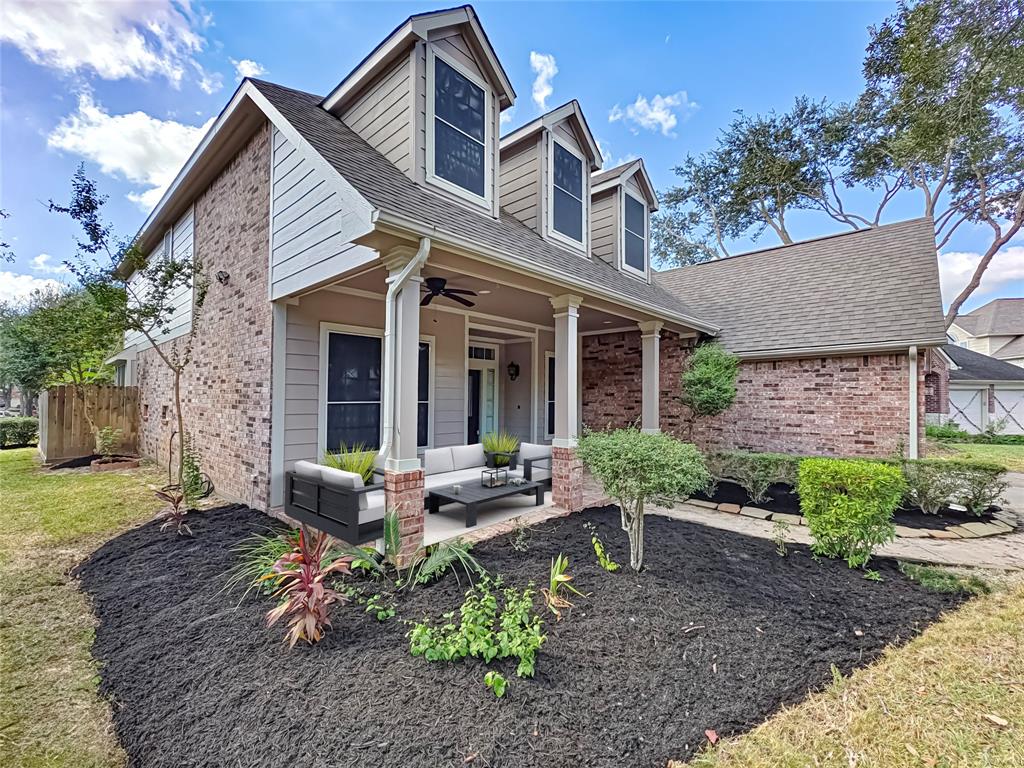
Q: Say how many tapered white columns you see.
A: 3